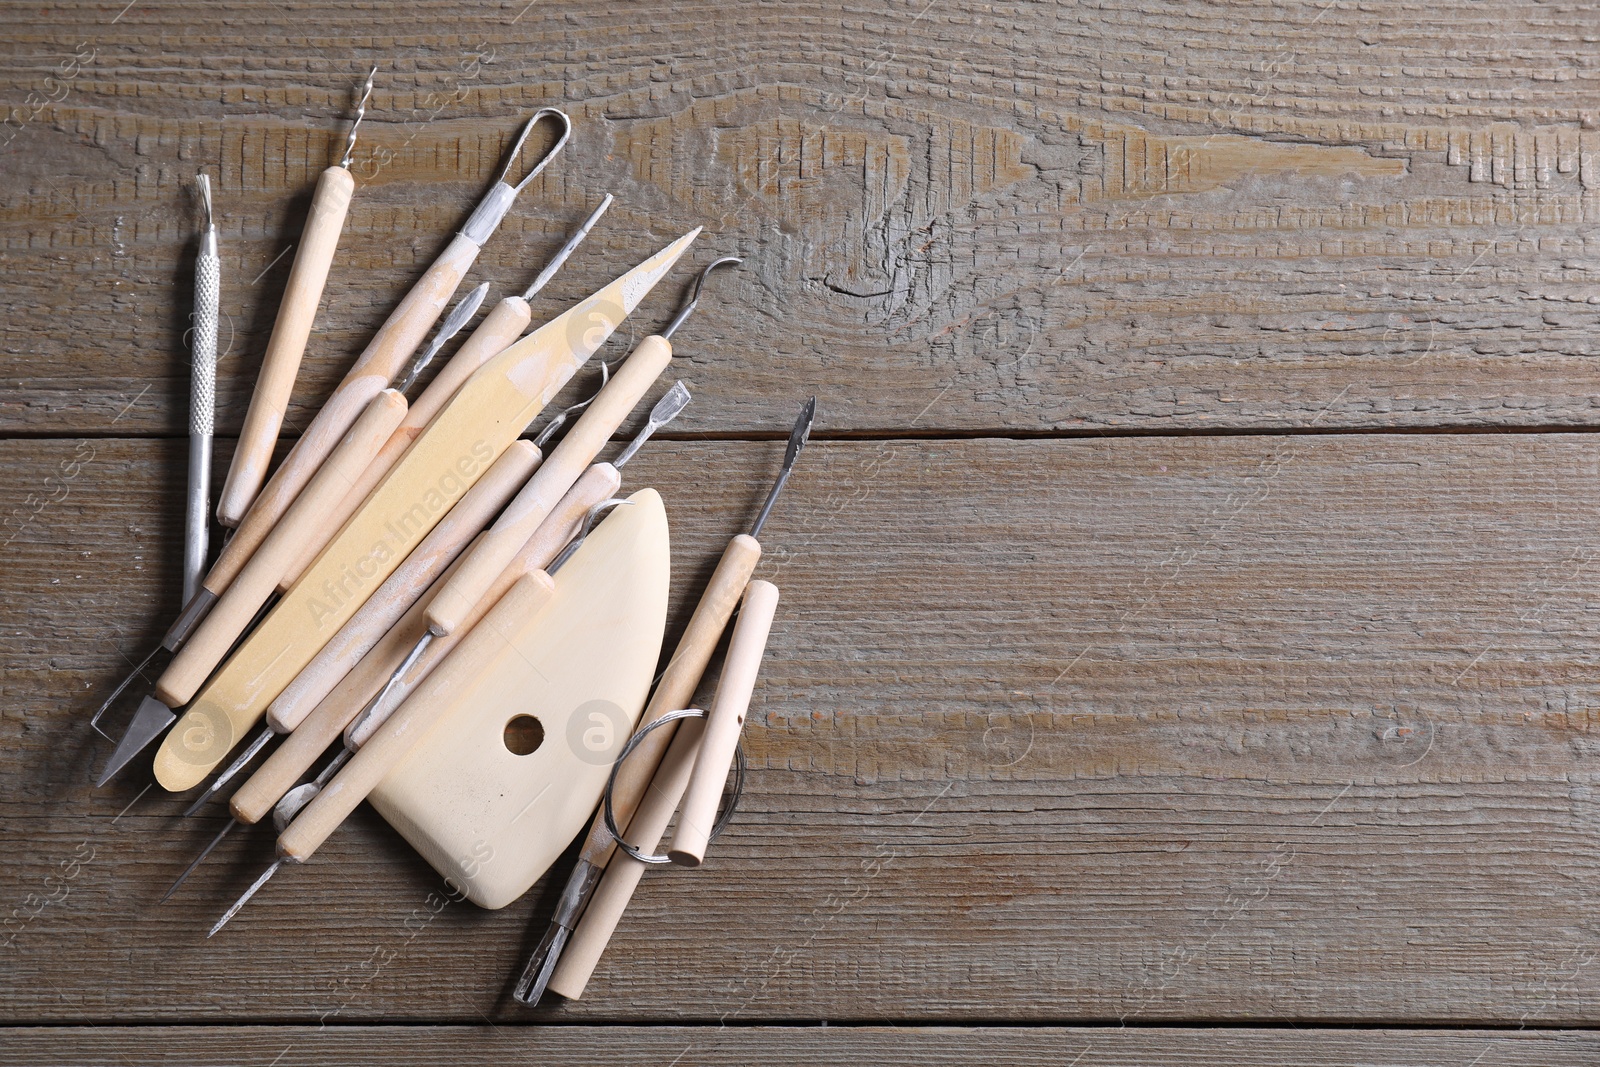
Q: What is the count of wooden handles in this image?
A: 12